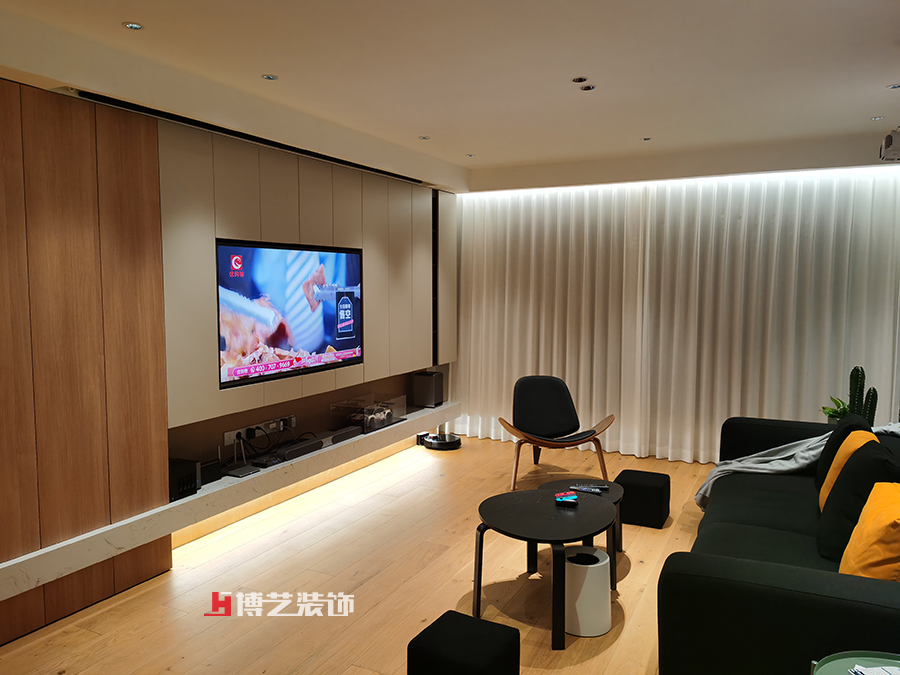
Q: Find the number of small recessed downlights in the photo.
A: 9